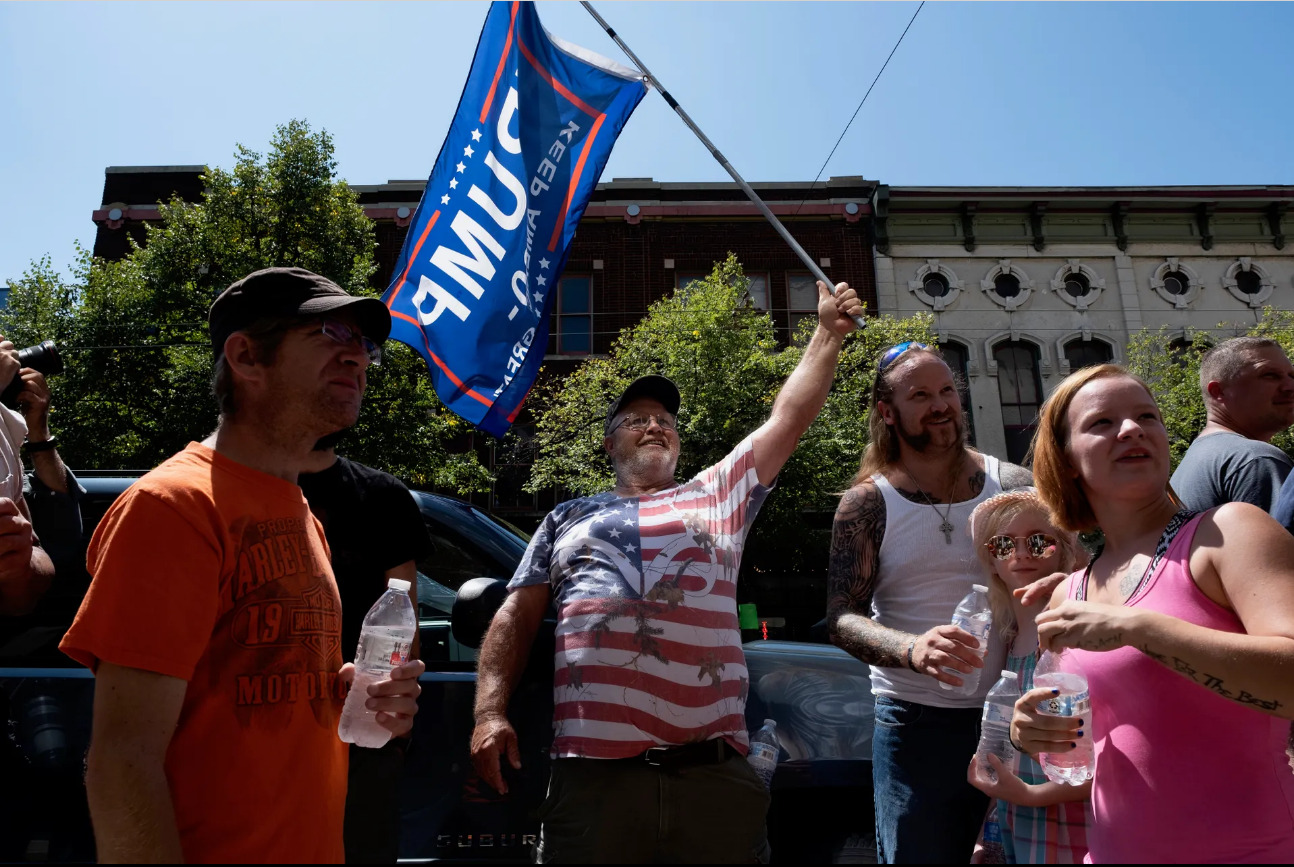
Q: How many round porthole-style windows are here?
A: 5